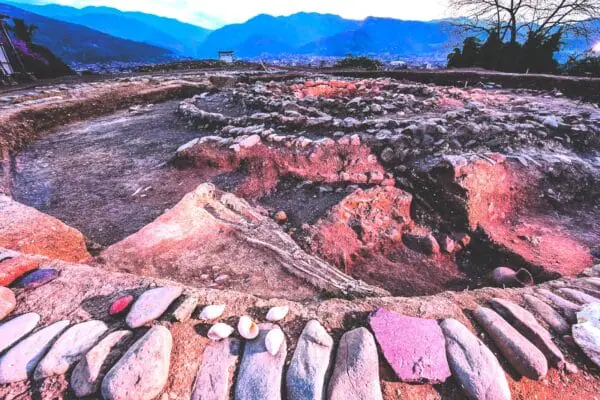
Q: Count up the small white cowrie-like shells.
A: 5